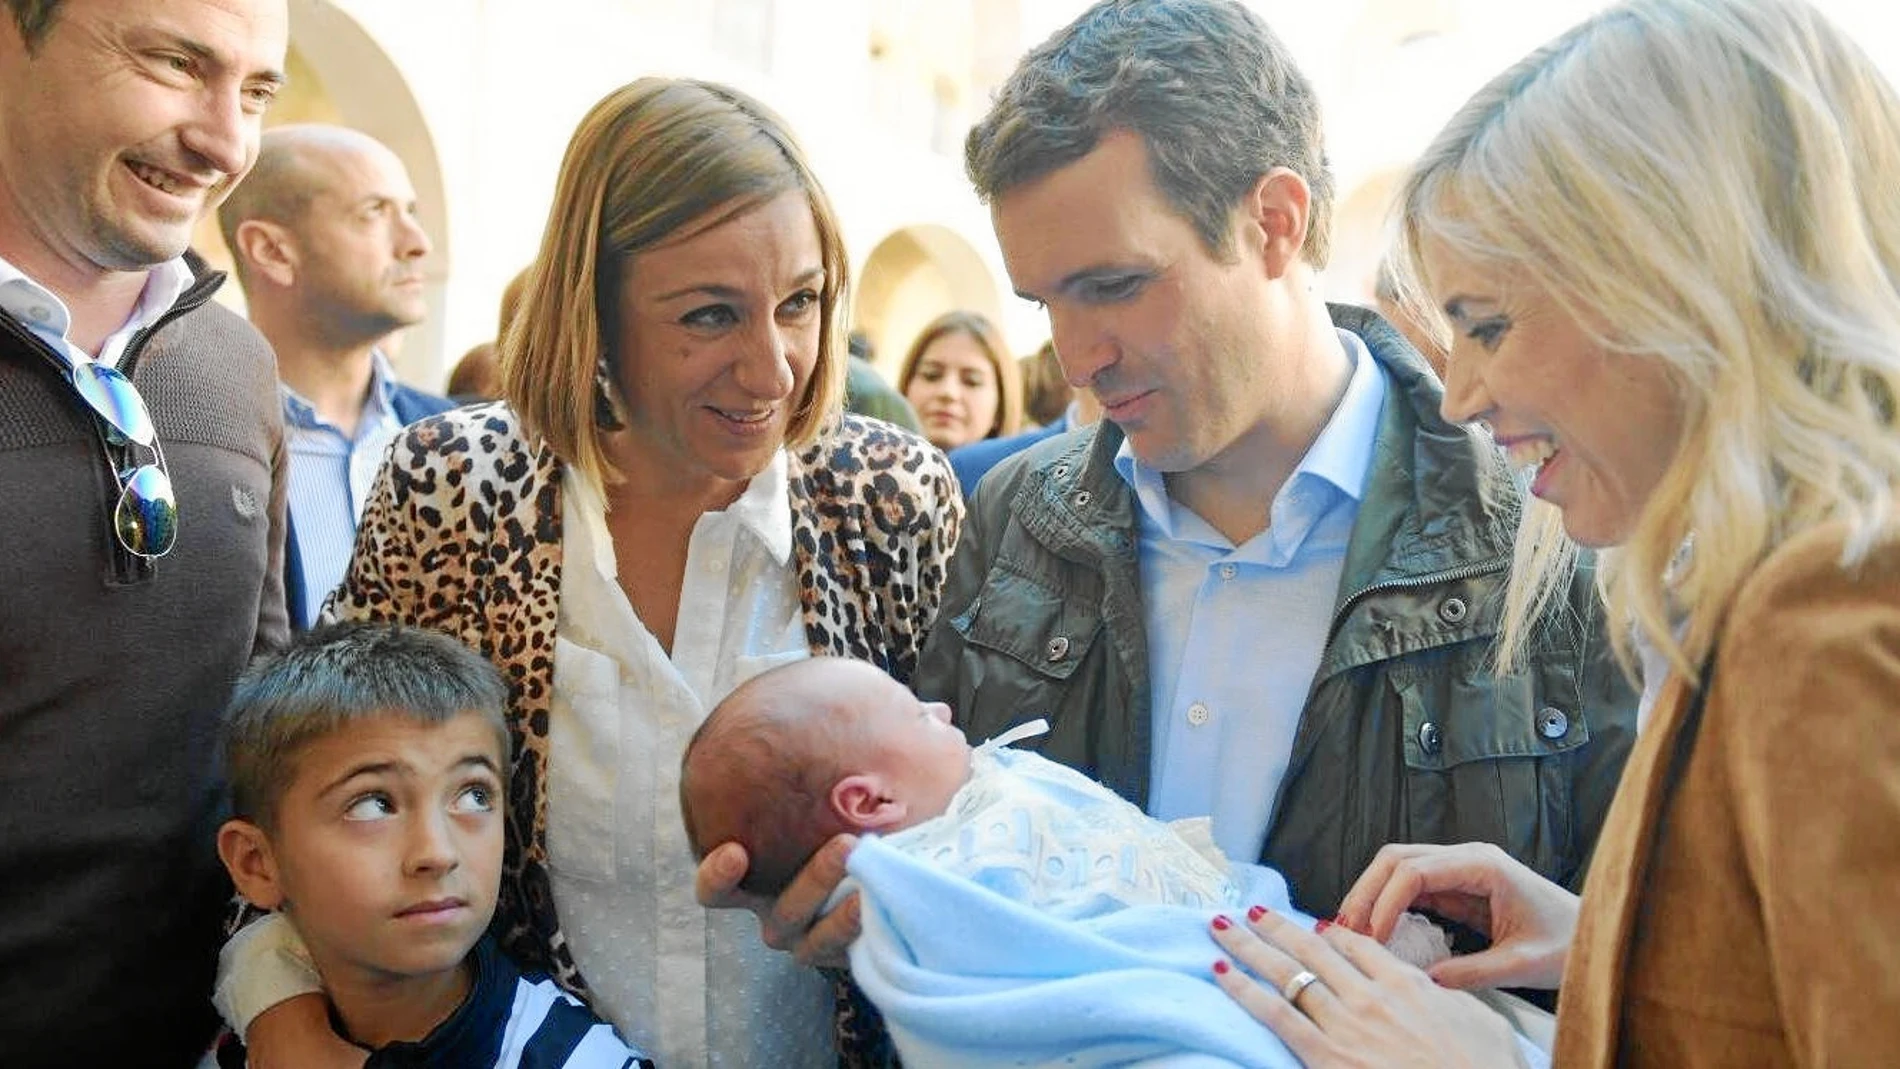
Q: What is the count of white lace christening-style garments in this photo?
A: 1